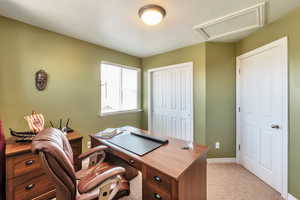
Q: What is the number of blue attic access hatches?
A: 0